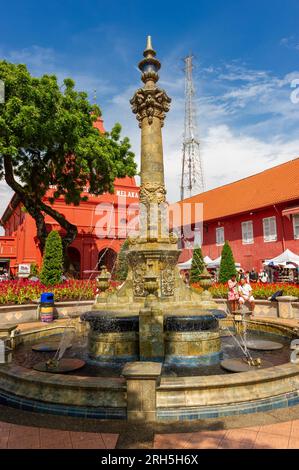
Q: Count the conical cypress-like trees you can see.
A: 4